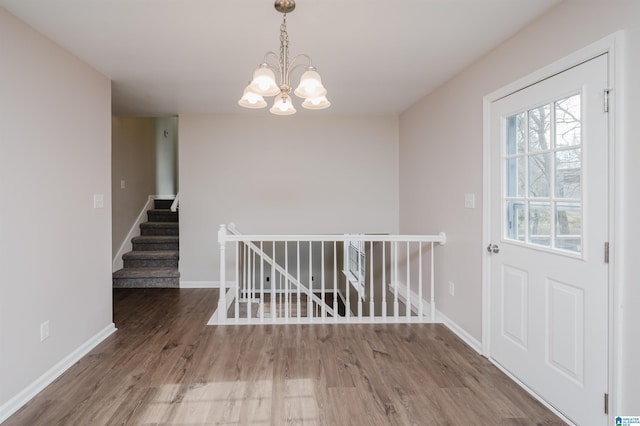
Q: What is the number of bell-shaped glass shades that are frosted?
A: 5